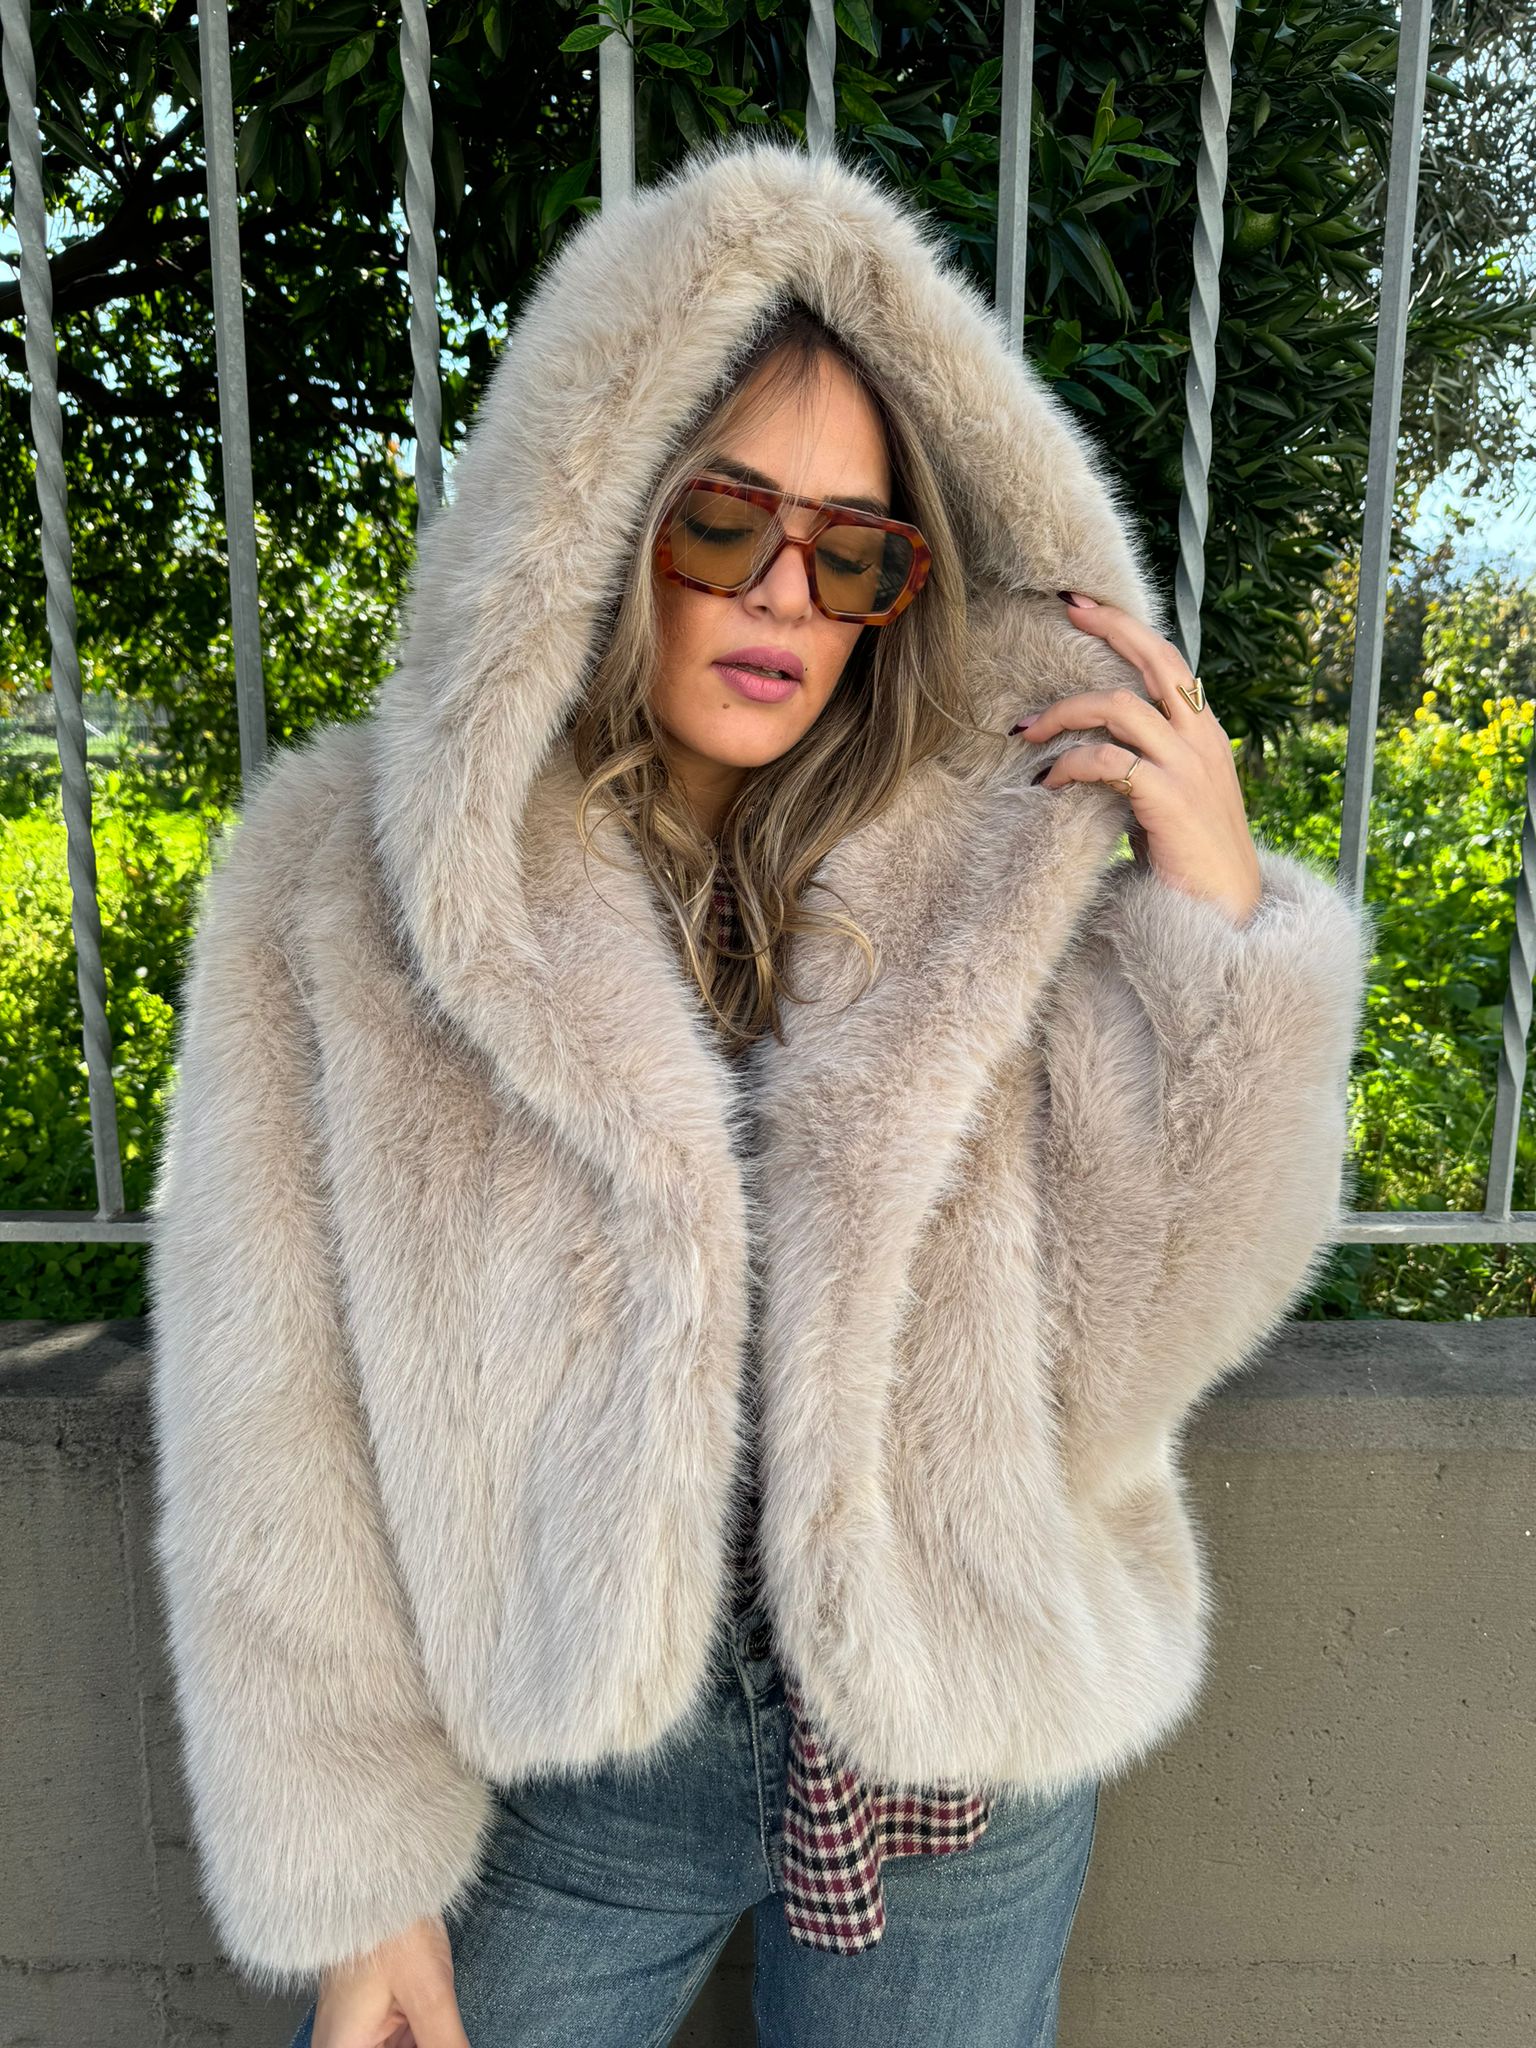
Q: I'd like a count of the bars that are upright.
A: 9